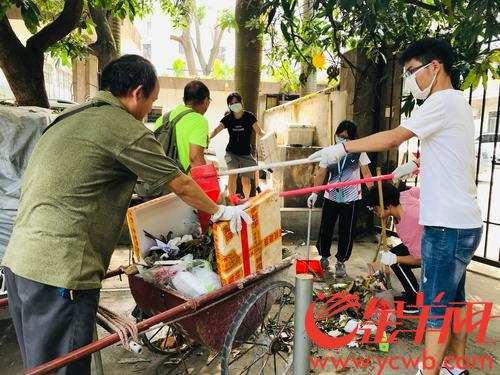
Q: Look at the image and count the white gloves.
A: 5